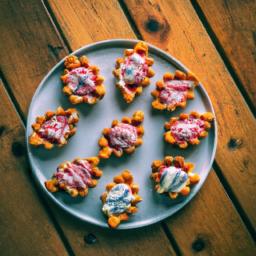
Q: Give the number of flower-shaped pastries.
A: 9